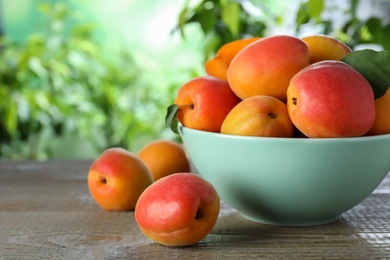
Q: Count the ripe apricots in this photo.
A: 10